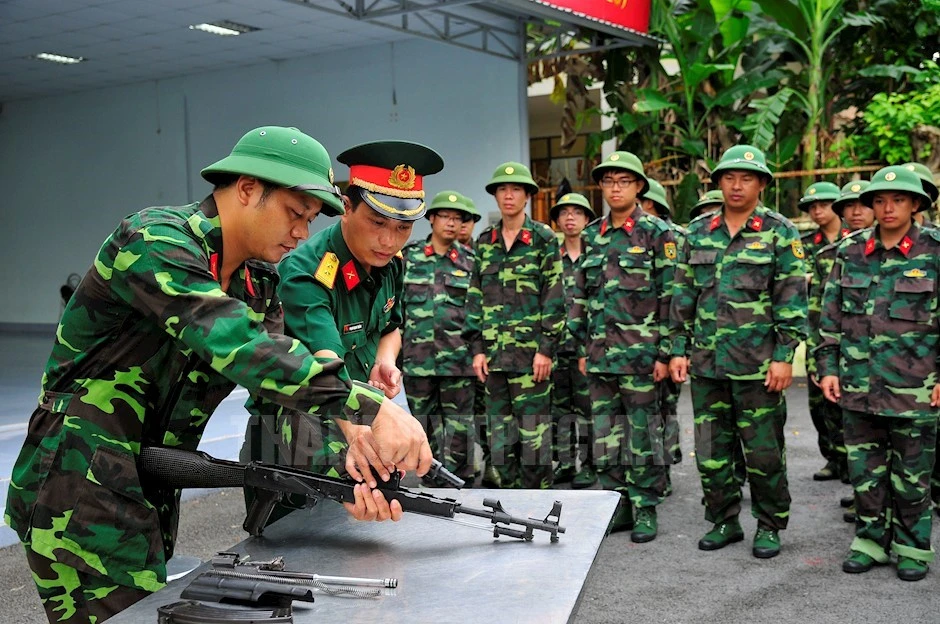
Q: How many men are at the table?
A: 2